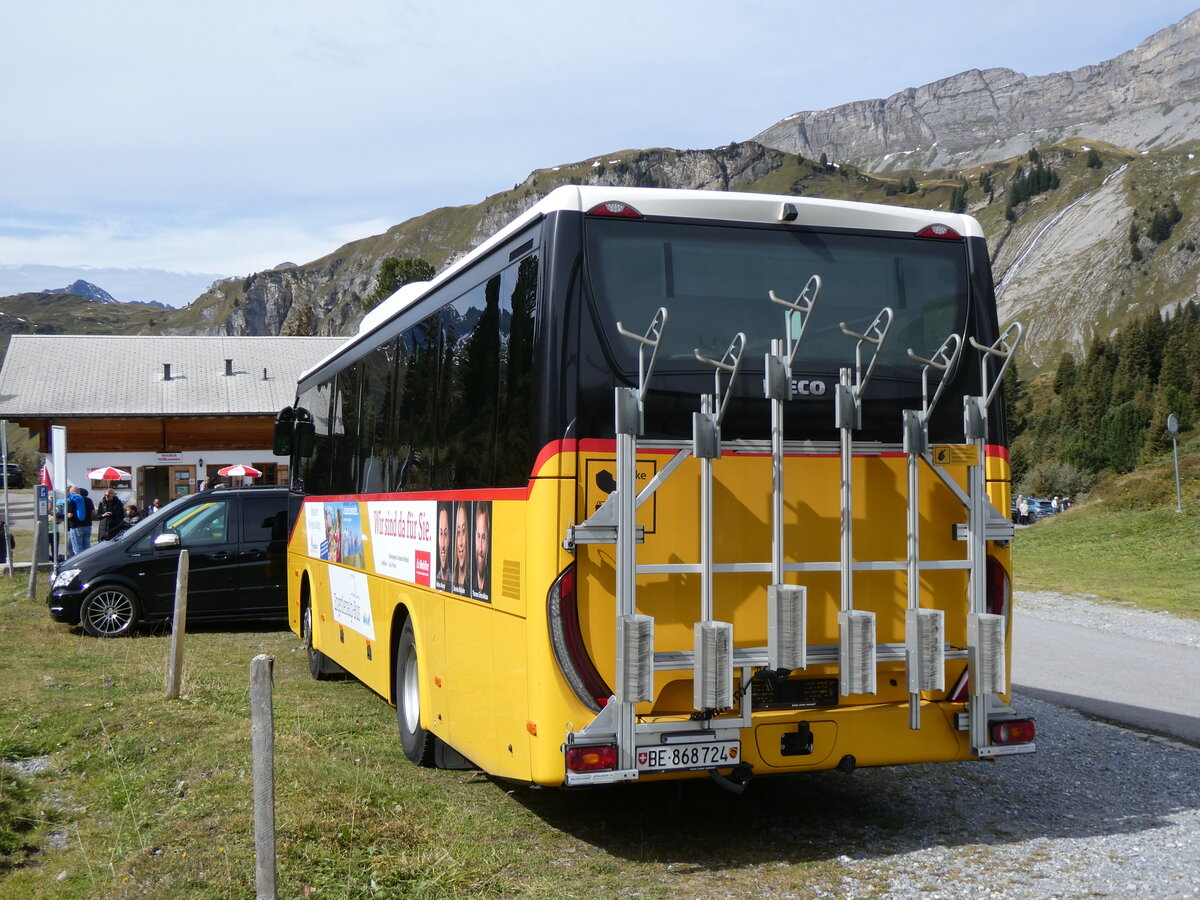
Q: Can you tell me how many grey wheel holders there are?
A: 6